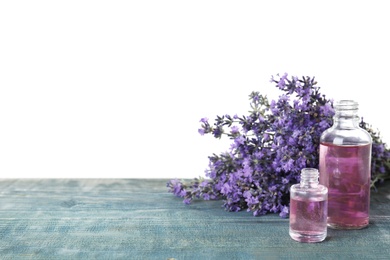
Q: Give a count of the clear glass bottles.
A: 2